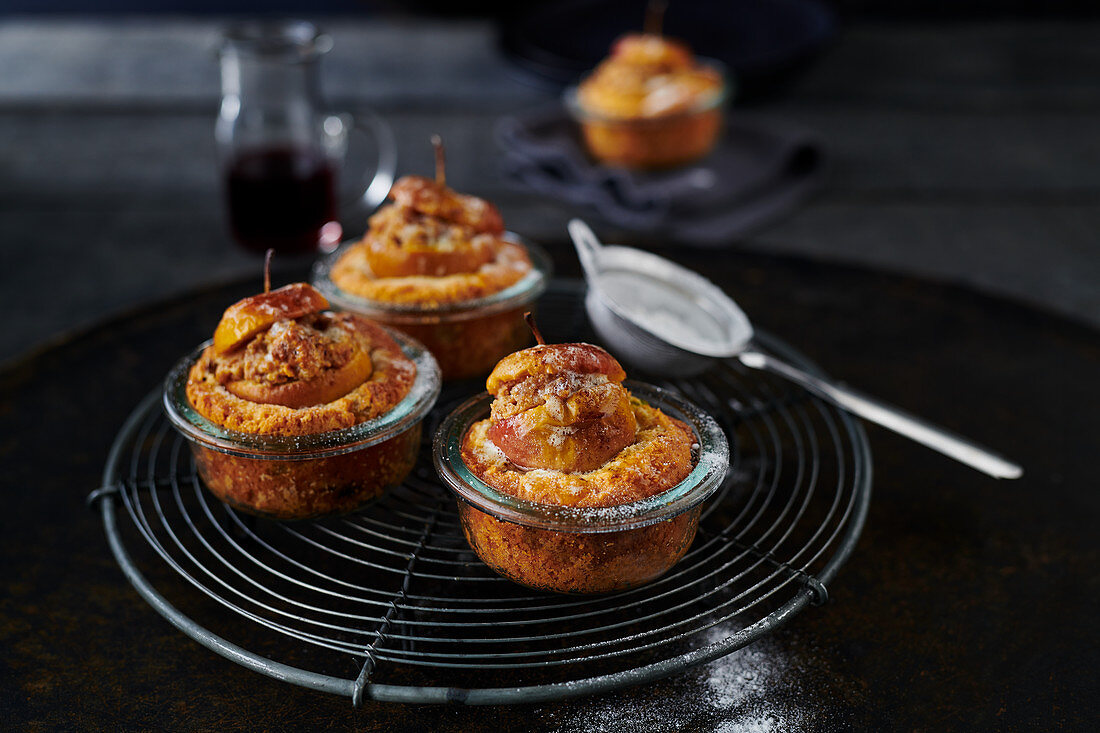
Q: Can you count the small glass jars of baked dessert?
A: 4